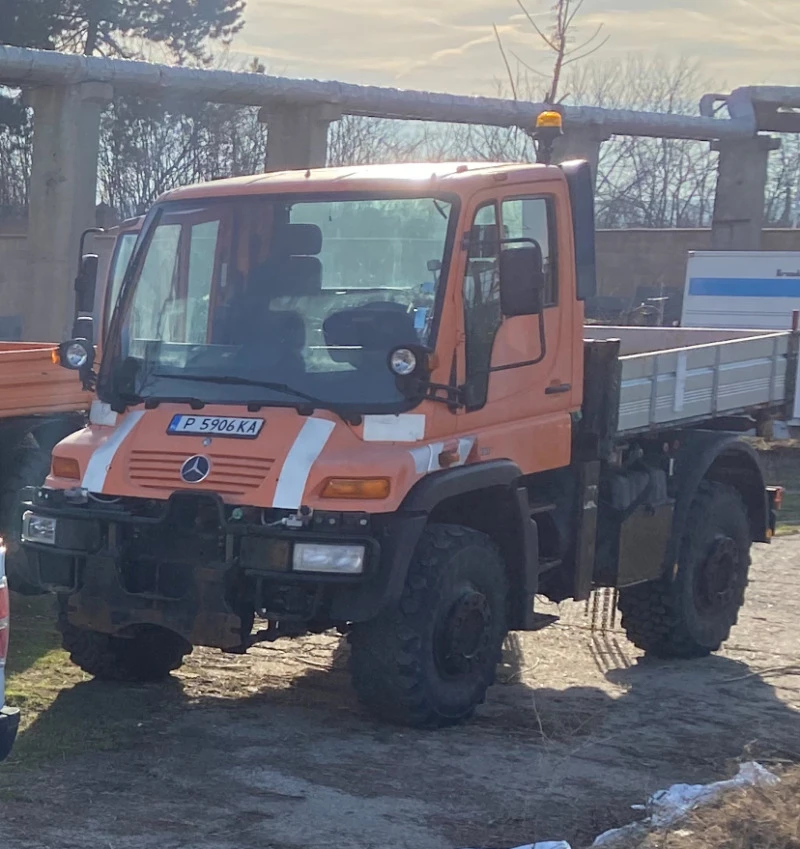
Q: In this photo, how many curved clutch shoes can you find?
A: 0